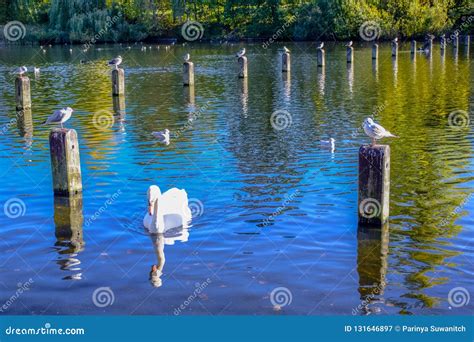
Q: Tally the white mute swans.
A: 1